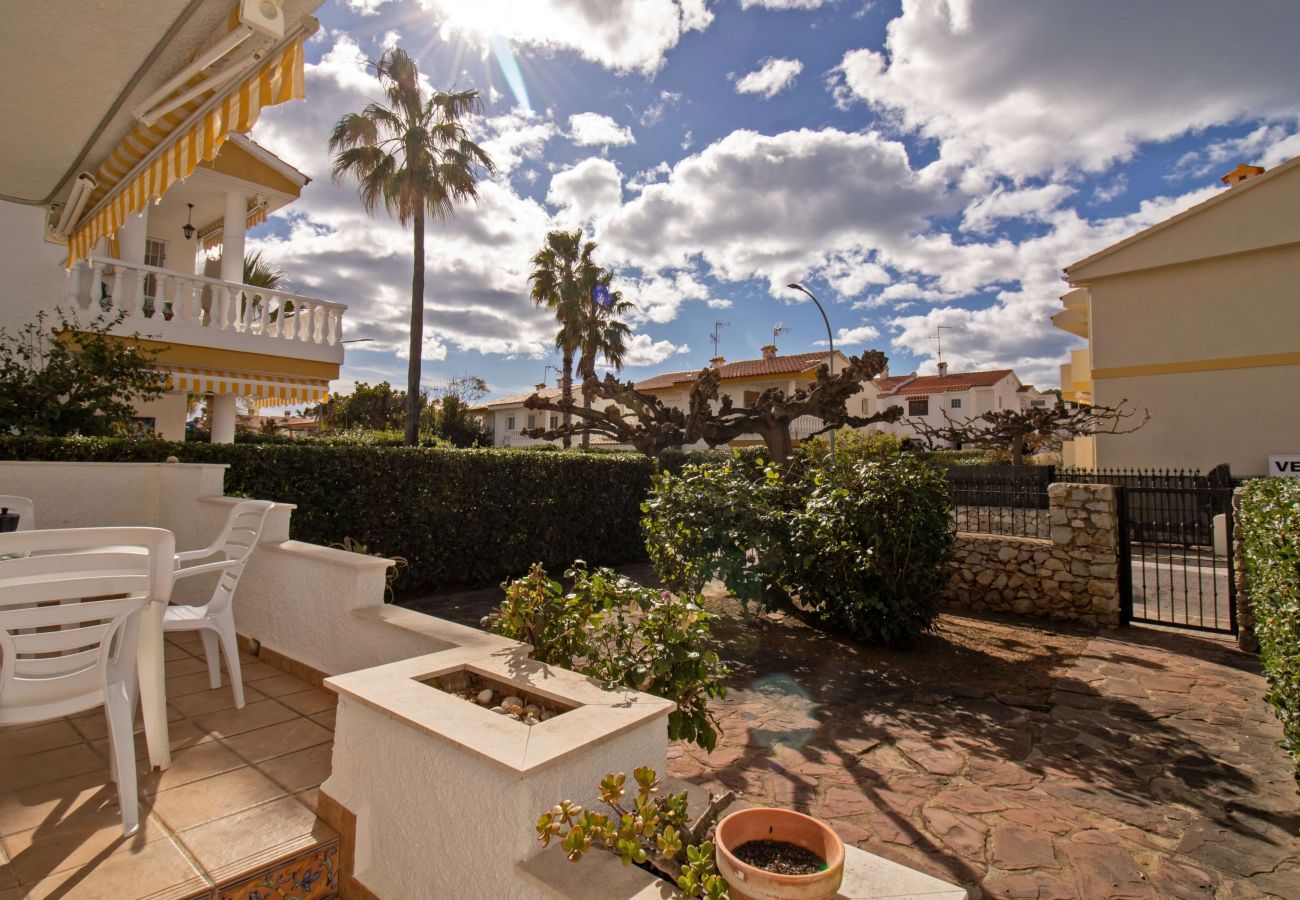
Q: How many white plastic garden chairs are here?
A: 3